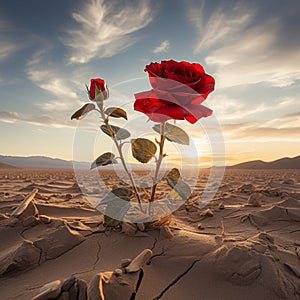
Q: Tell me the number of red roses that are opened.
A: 1